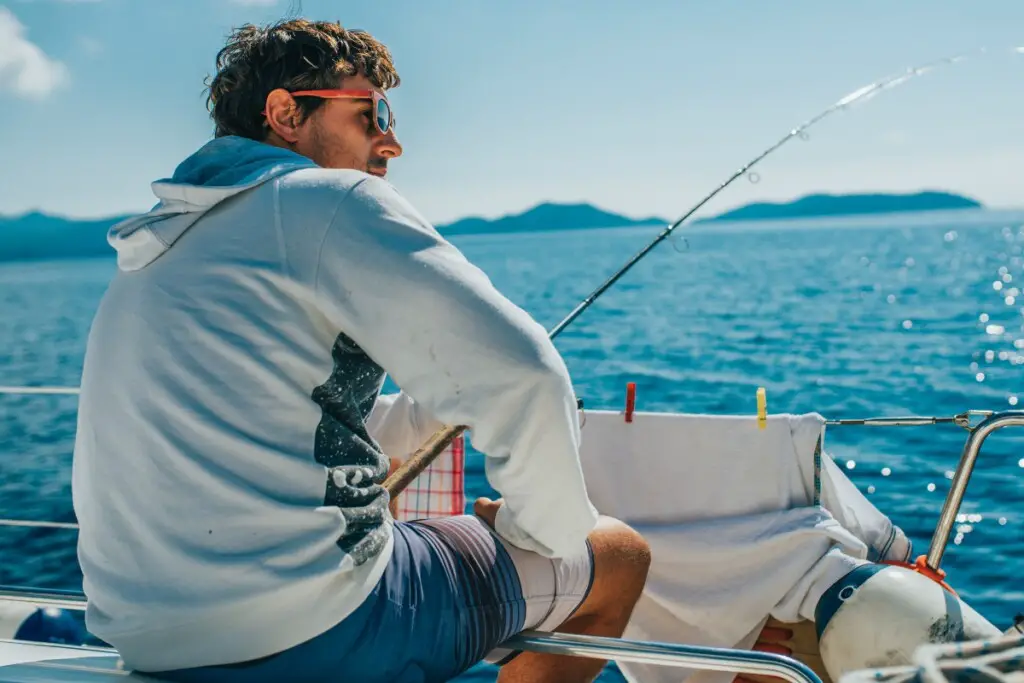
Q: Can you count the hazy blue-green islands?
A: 3